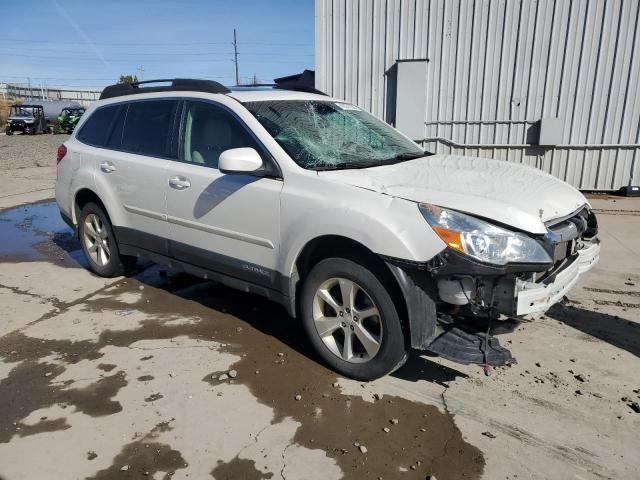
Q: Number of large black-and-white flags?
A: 0